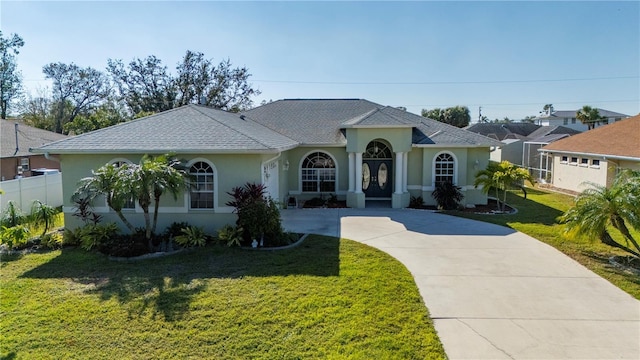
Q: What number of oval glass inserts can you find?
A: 2